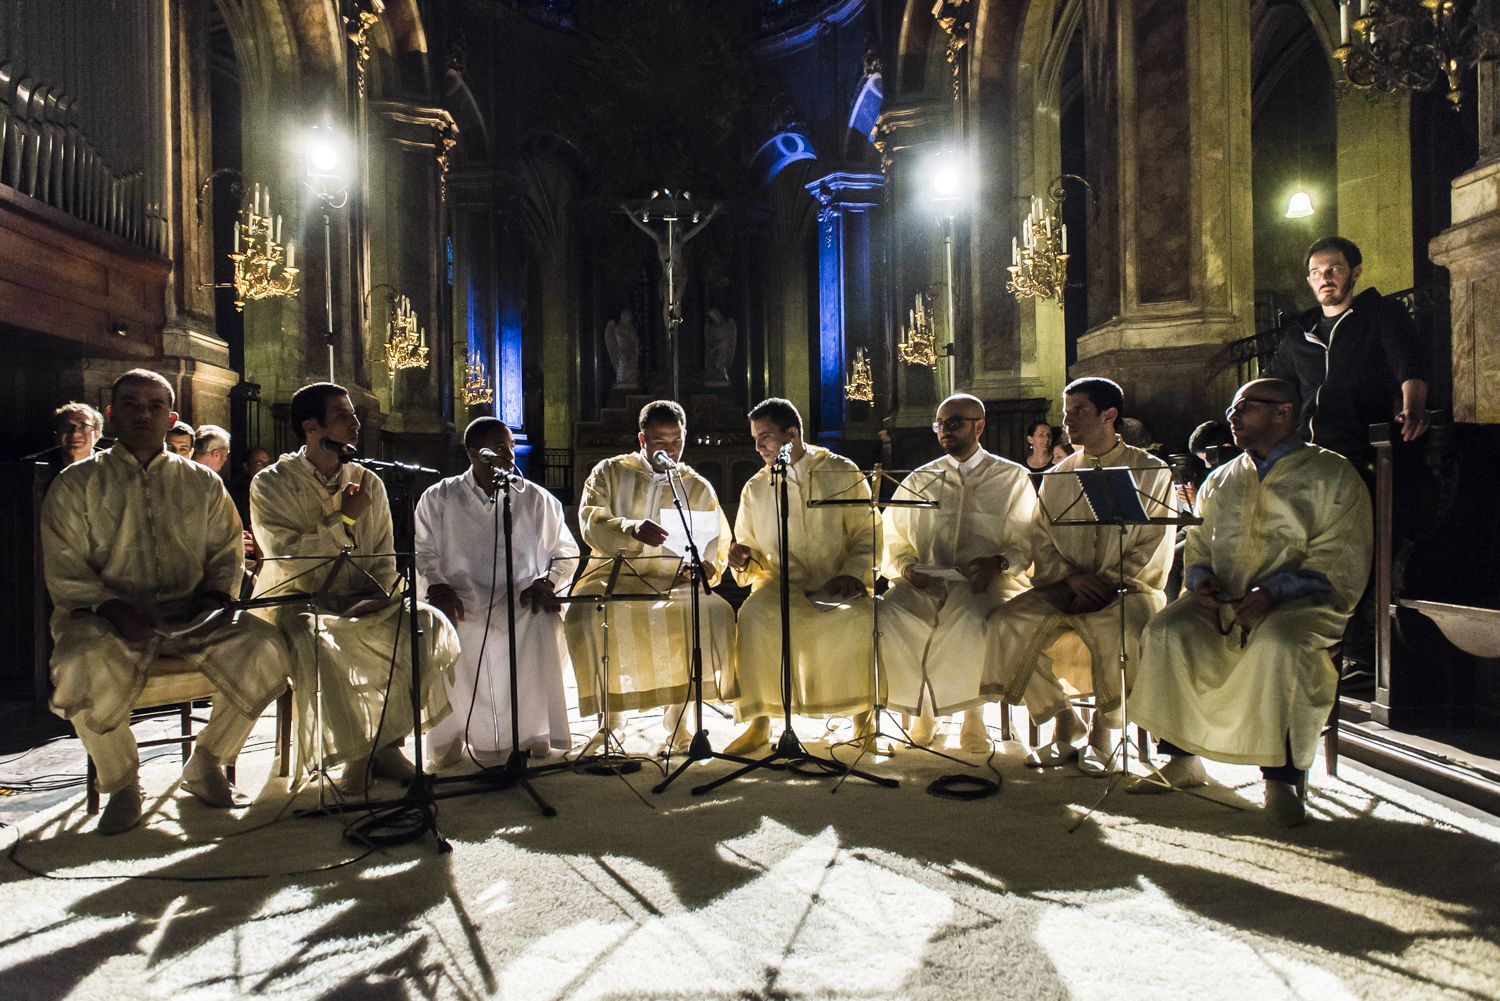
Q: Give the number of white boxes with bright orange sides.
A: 0